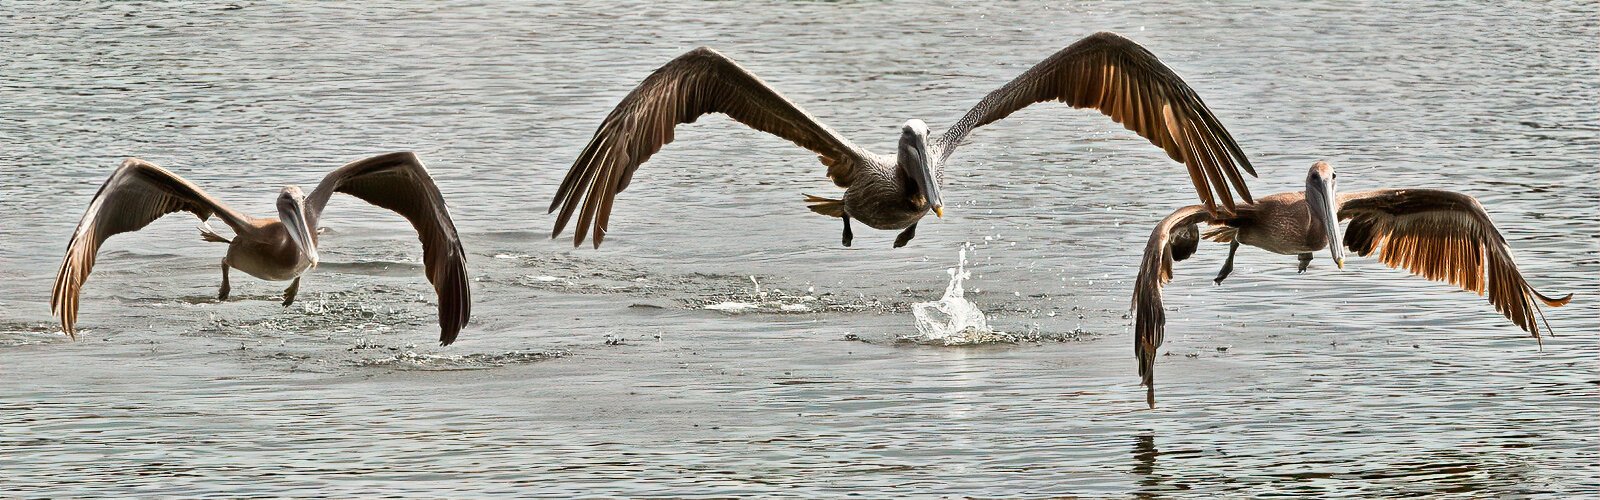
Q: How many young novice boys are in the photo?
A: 0